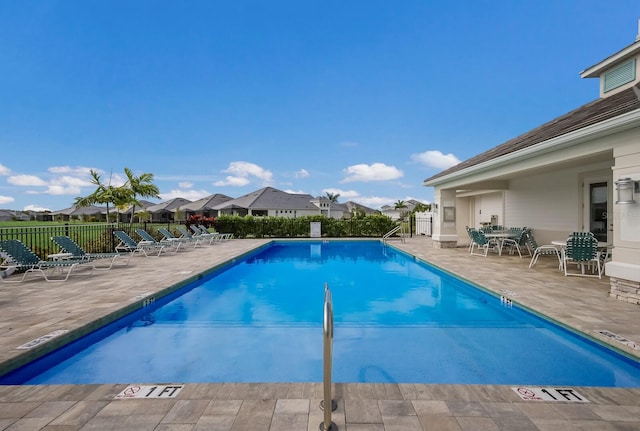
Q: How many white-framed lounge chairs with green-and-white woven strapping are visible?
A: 8